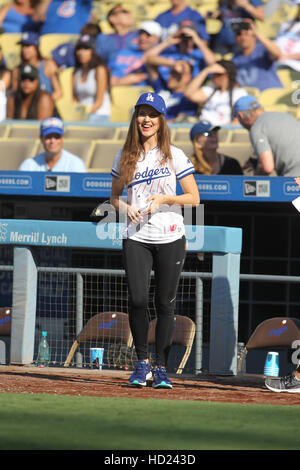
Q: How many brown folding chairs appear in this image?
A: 4